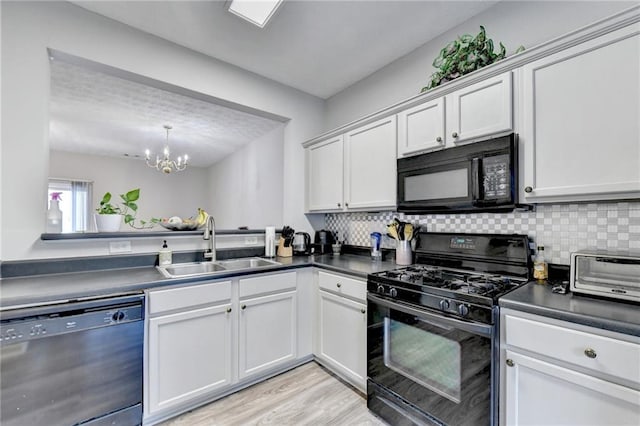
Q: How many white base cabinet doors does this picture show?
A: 4